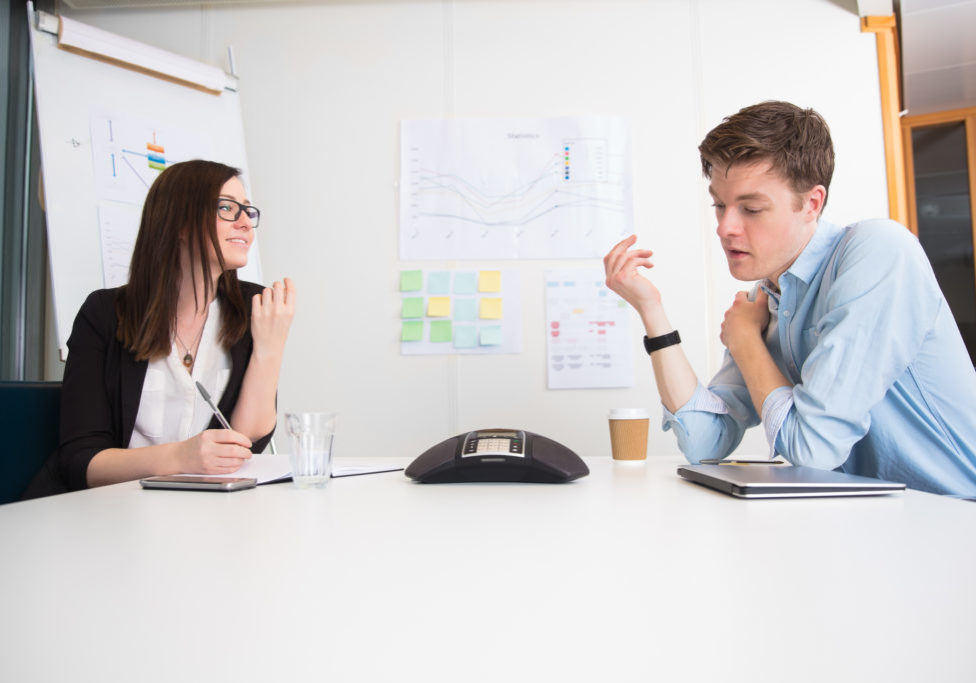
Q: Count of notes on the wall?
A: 12